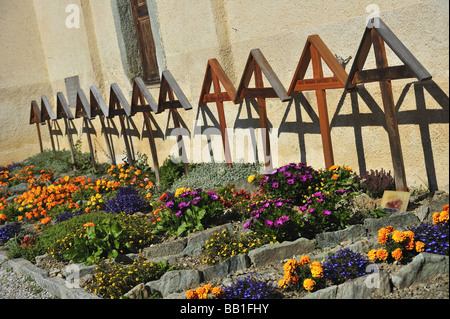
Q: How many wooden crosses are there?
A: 12